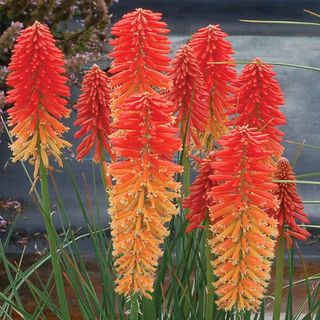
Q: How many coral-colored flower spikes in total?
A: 10